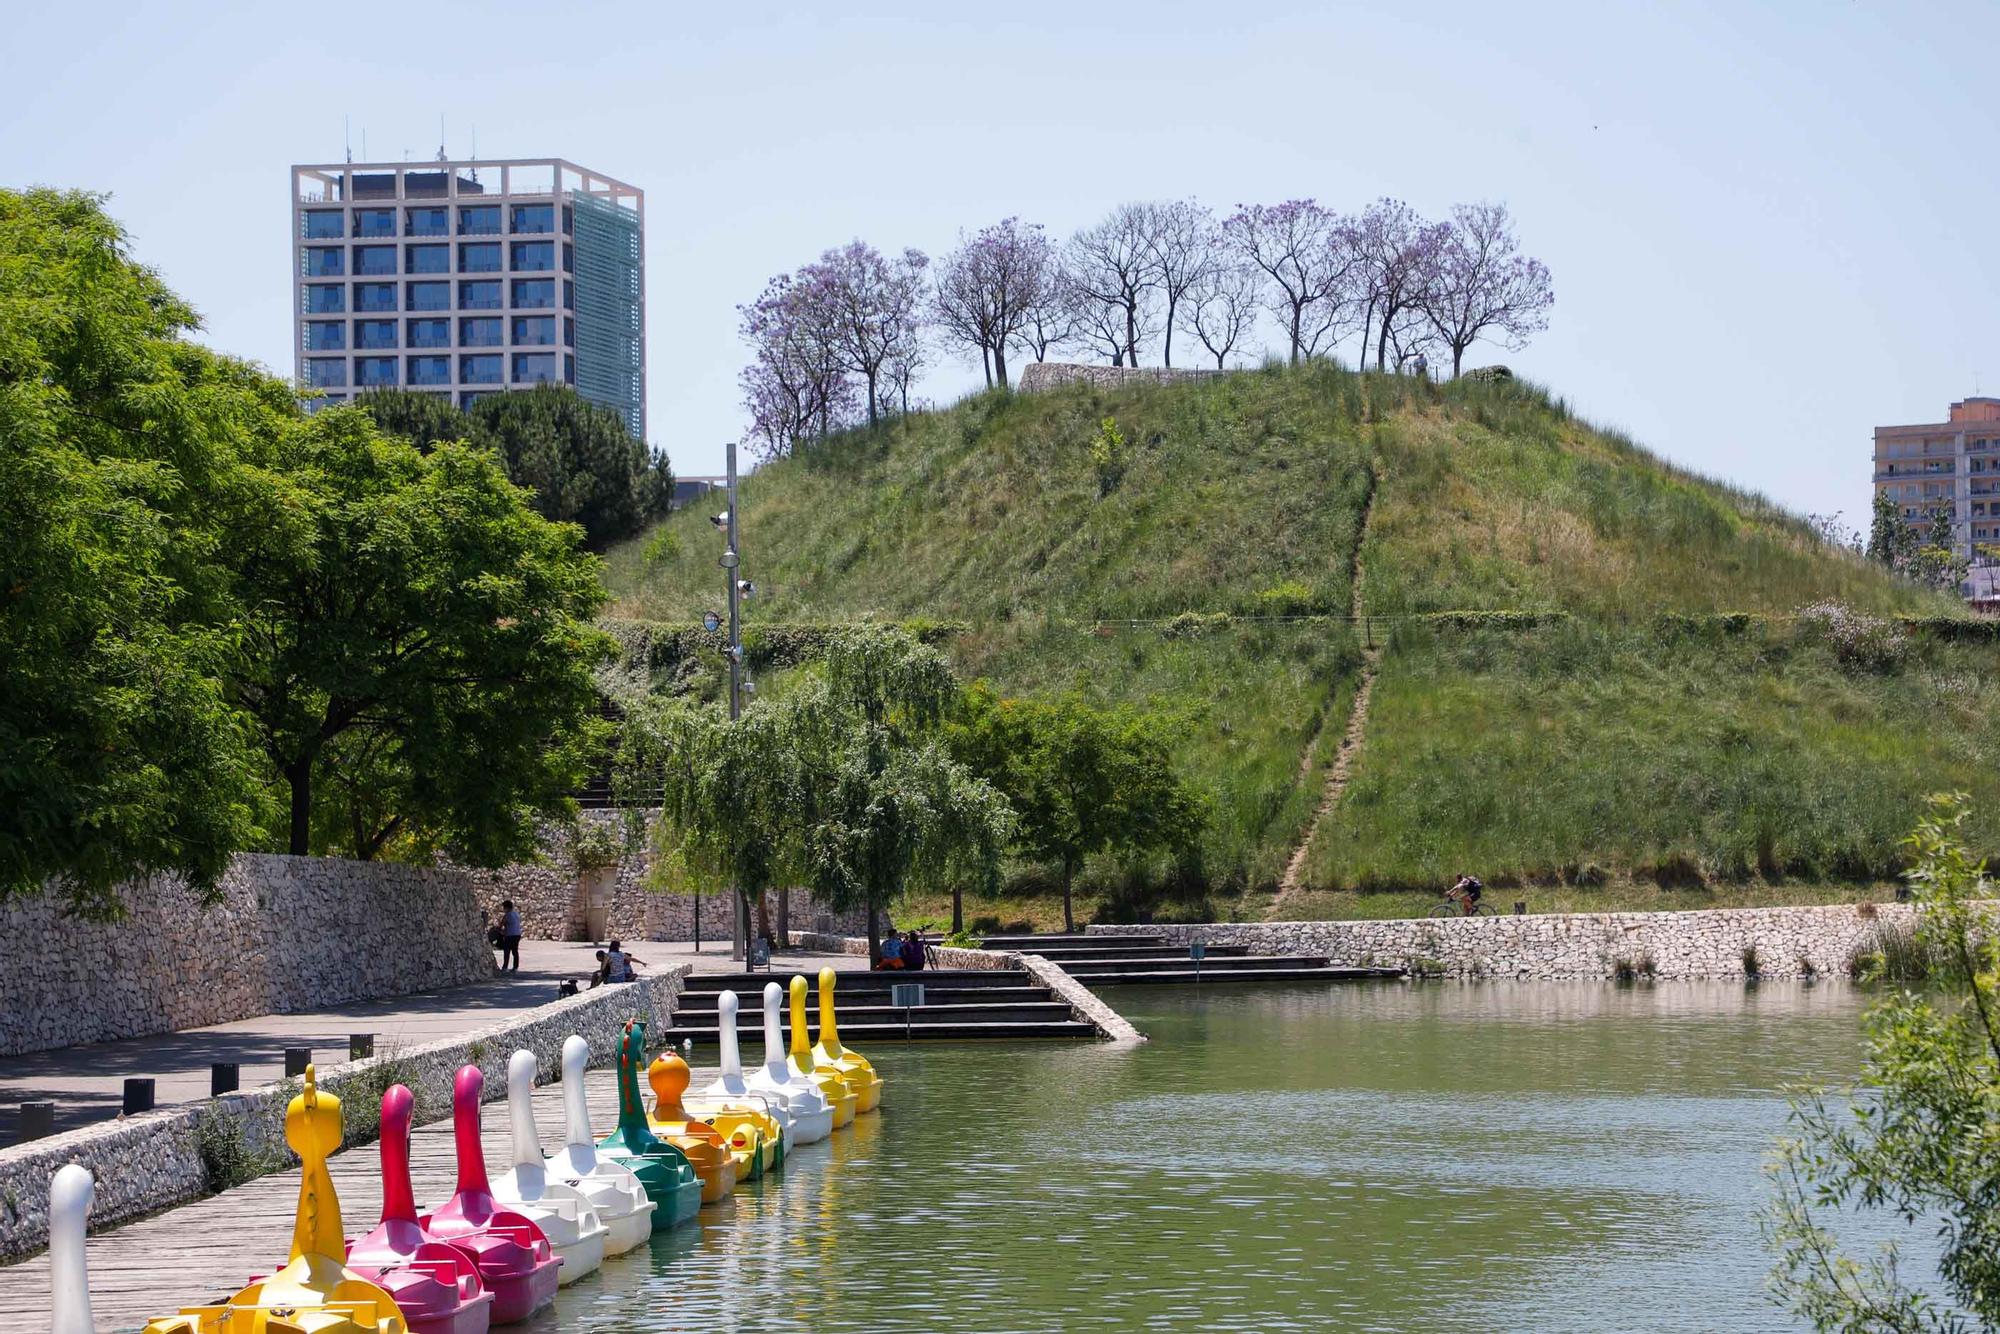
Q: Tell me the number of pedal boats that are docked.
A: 13